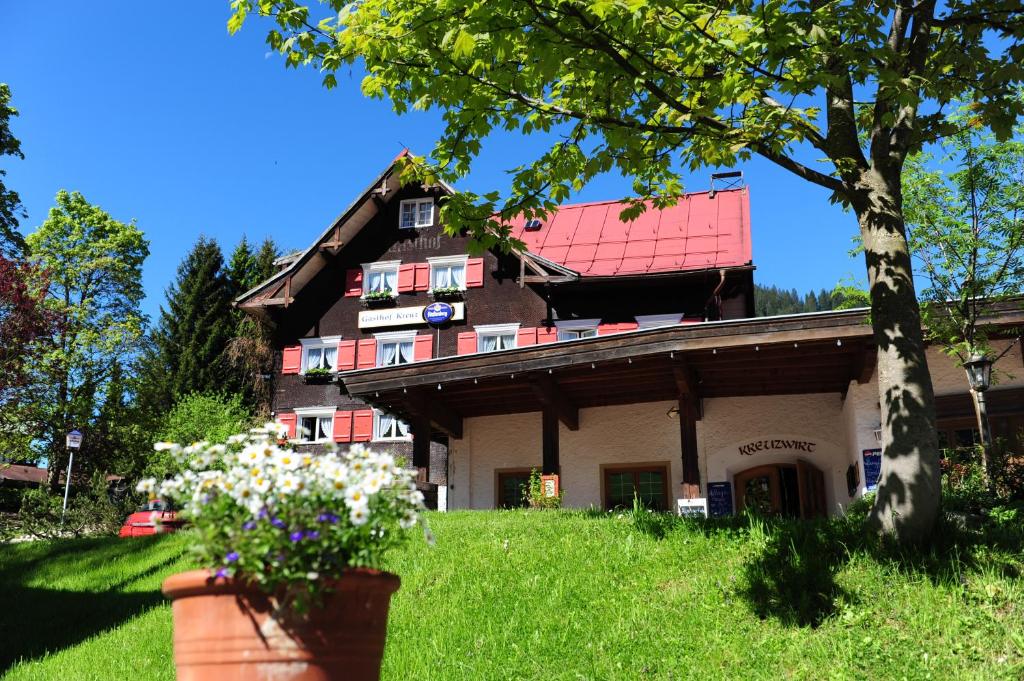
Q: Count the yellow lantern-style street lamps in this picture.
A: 0